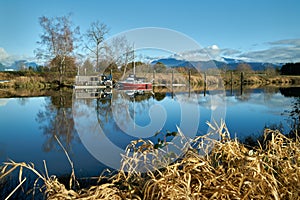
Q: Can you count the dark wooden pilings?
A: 6